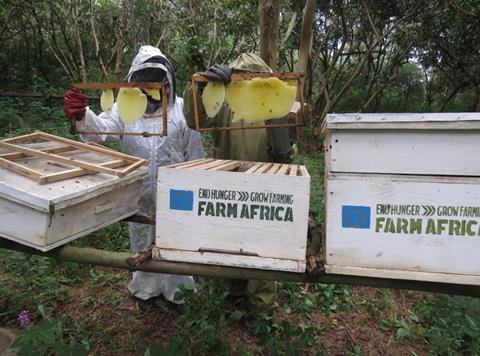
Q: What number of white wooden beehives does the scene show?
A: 3